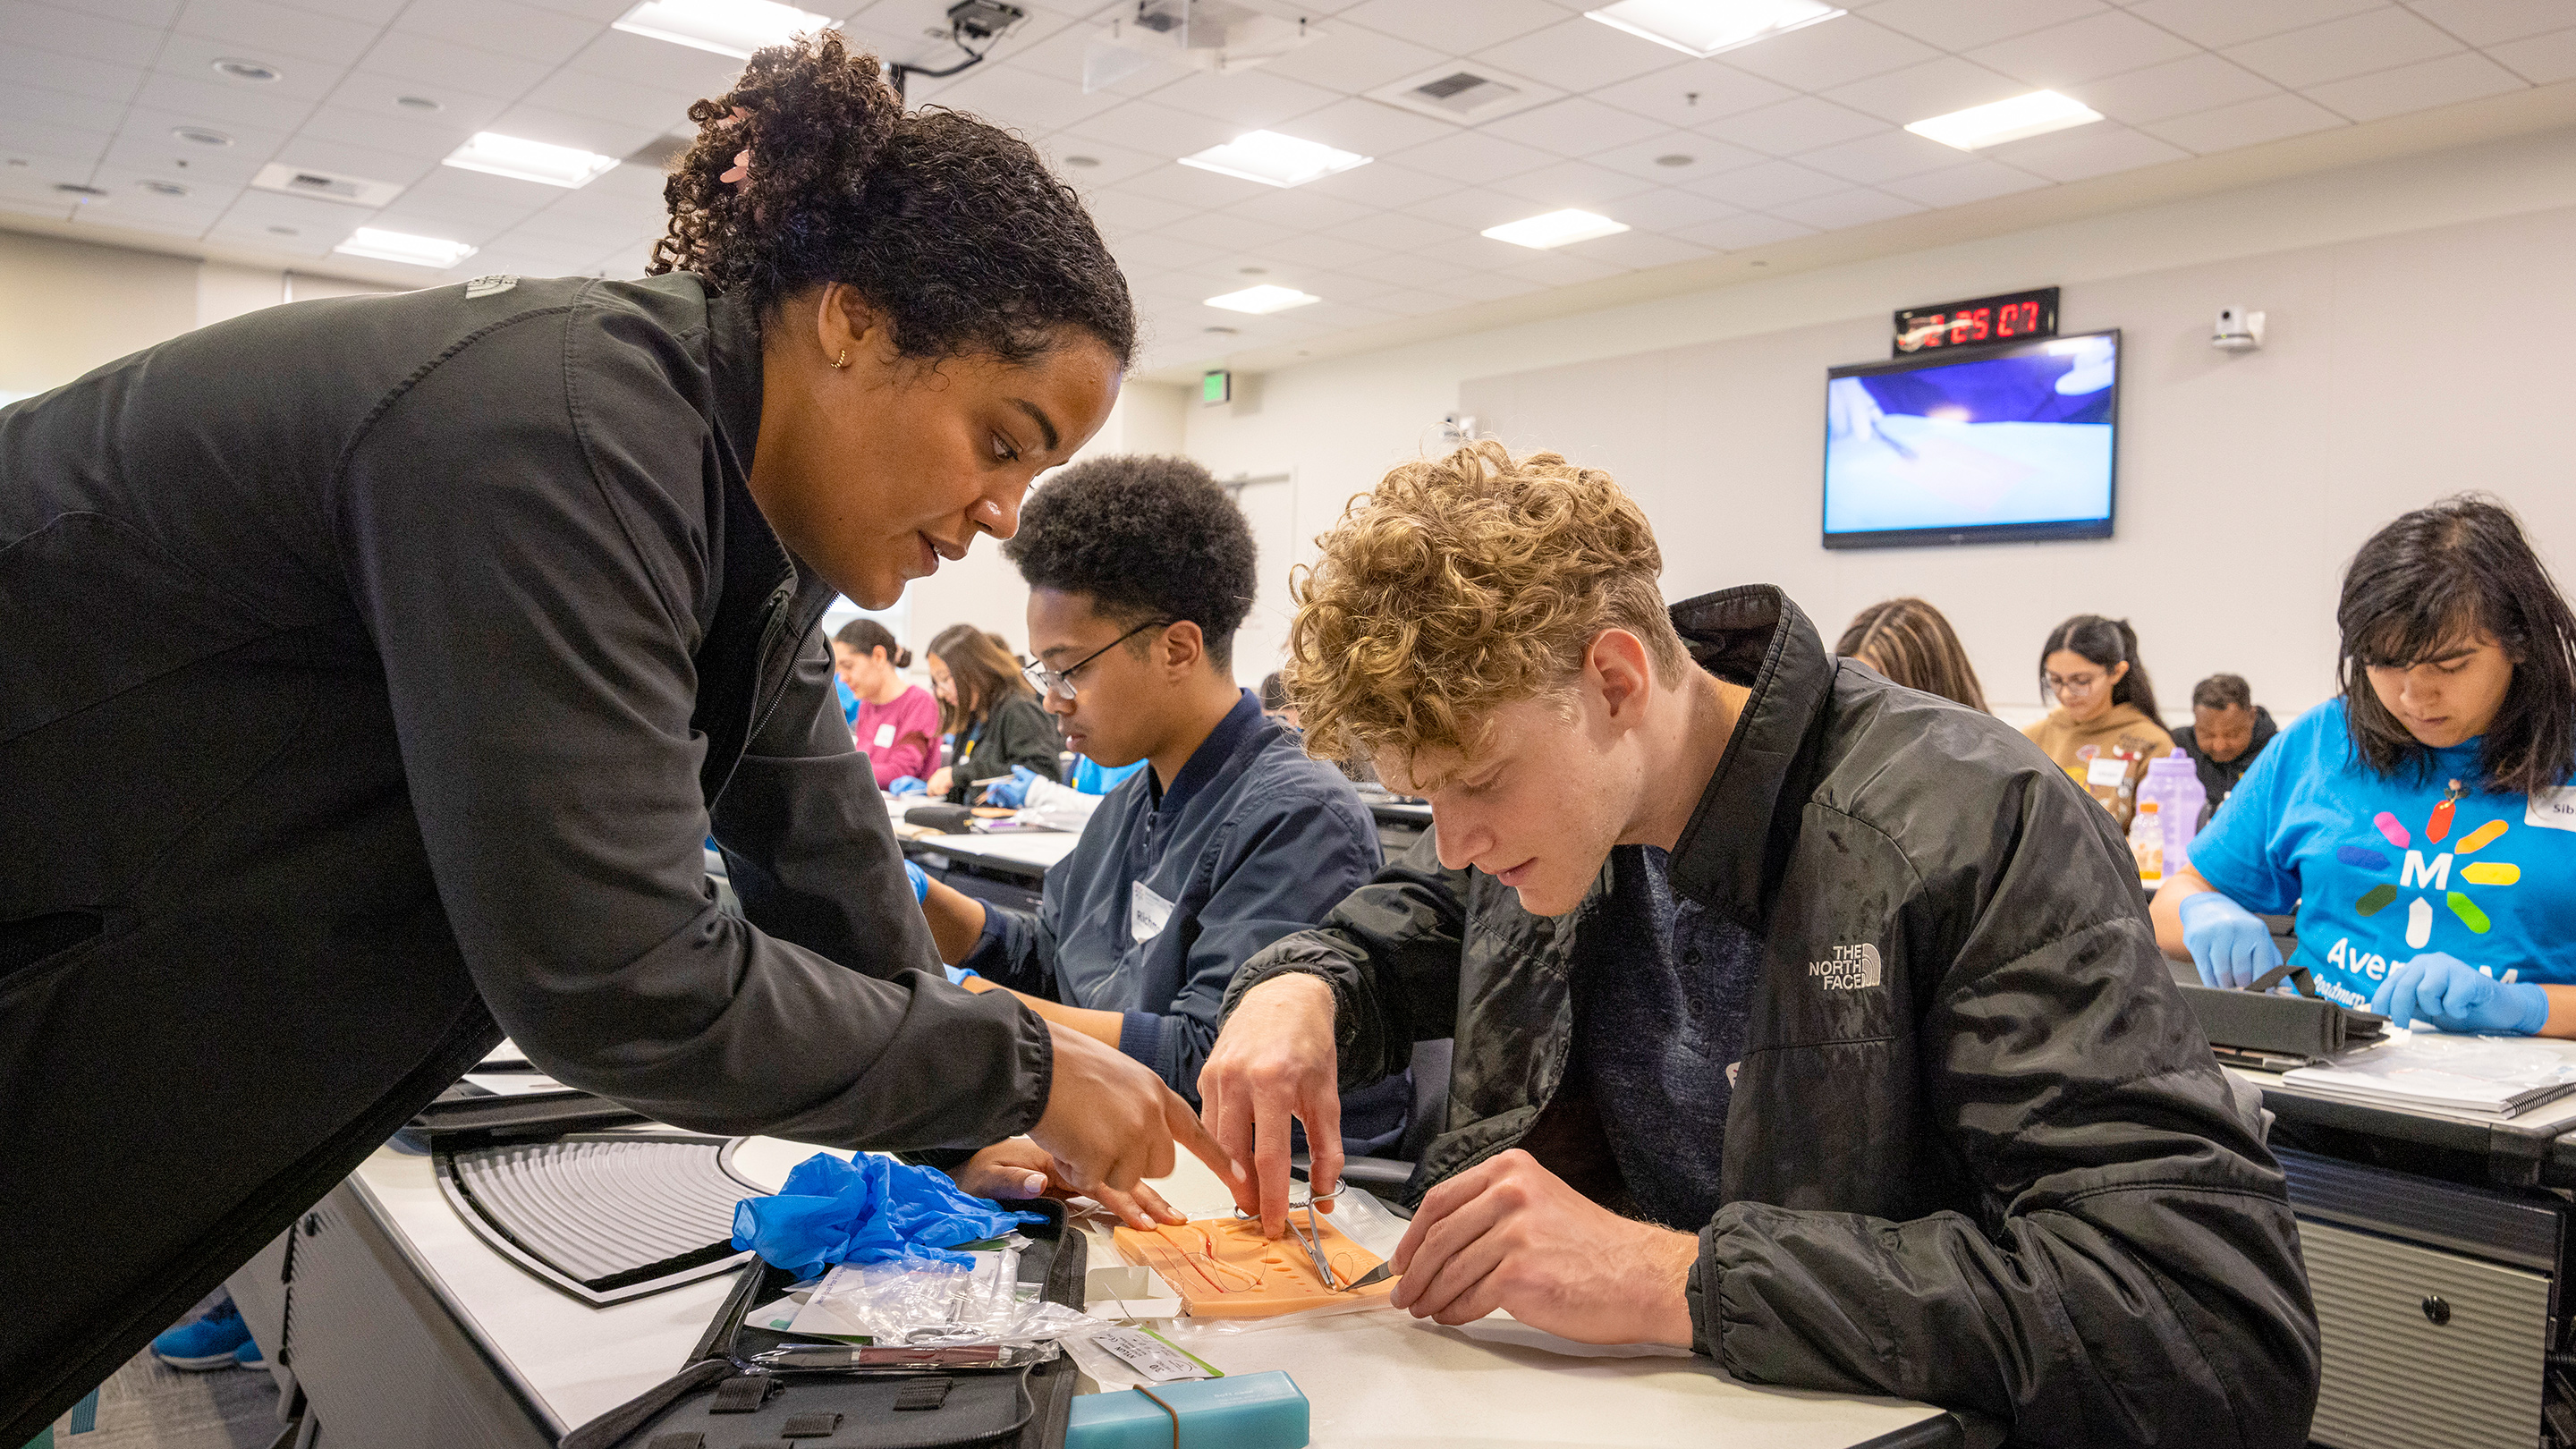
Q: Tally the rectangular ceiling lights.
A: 8